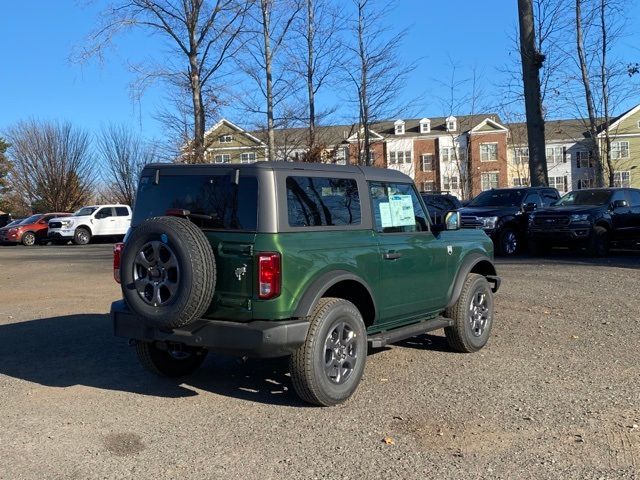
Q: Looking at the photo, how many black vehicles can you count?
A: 3